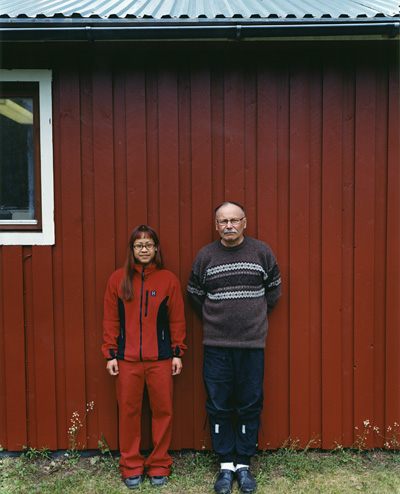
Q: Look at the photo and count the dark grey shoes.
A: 2